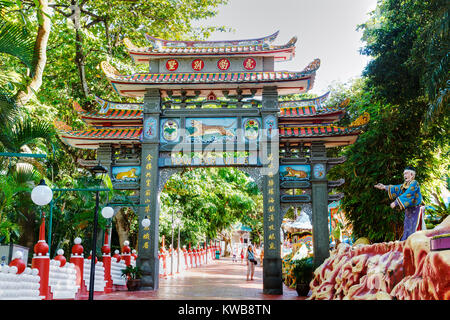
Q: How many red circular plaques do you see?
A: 4